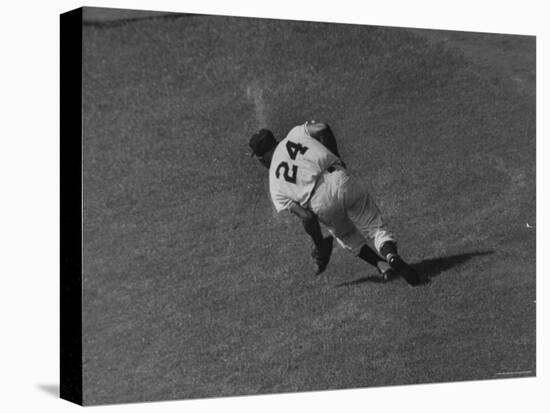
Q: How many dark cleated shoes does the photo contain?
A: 2